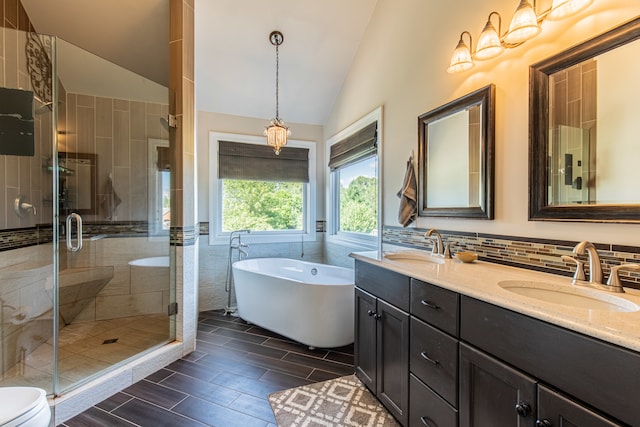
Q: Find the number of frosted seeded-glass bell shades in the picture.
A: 4